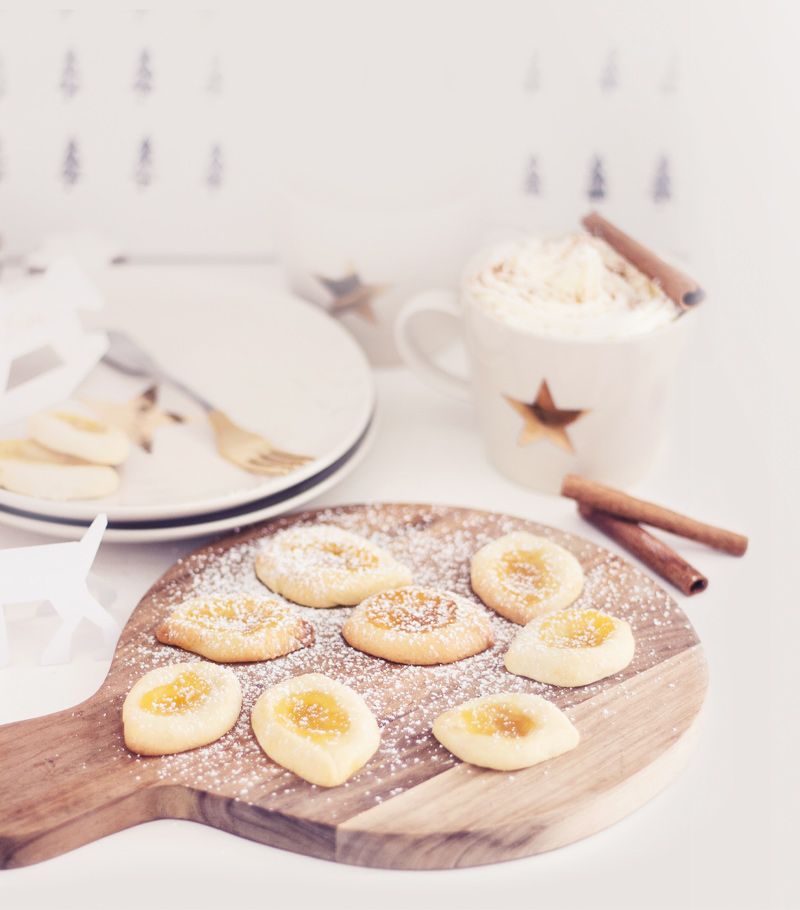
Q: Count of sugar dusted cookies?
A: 8